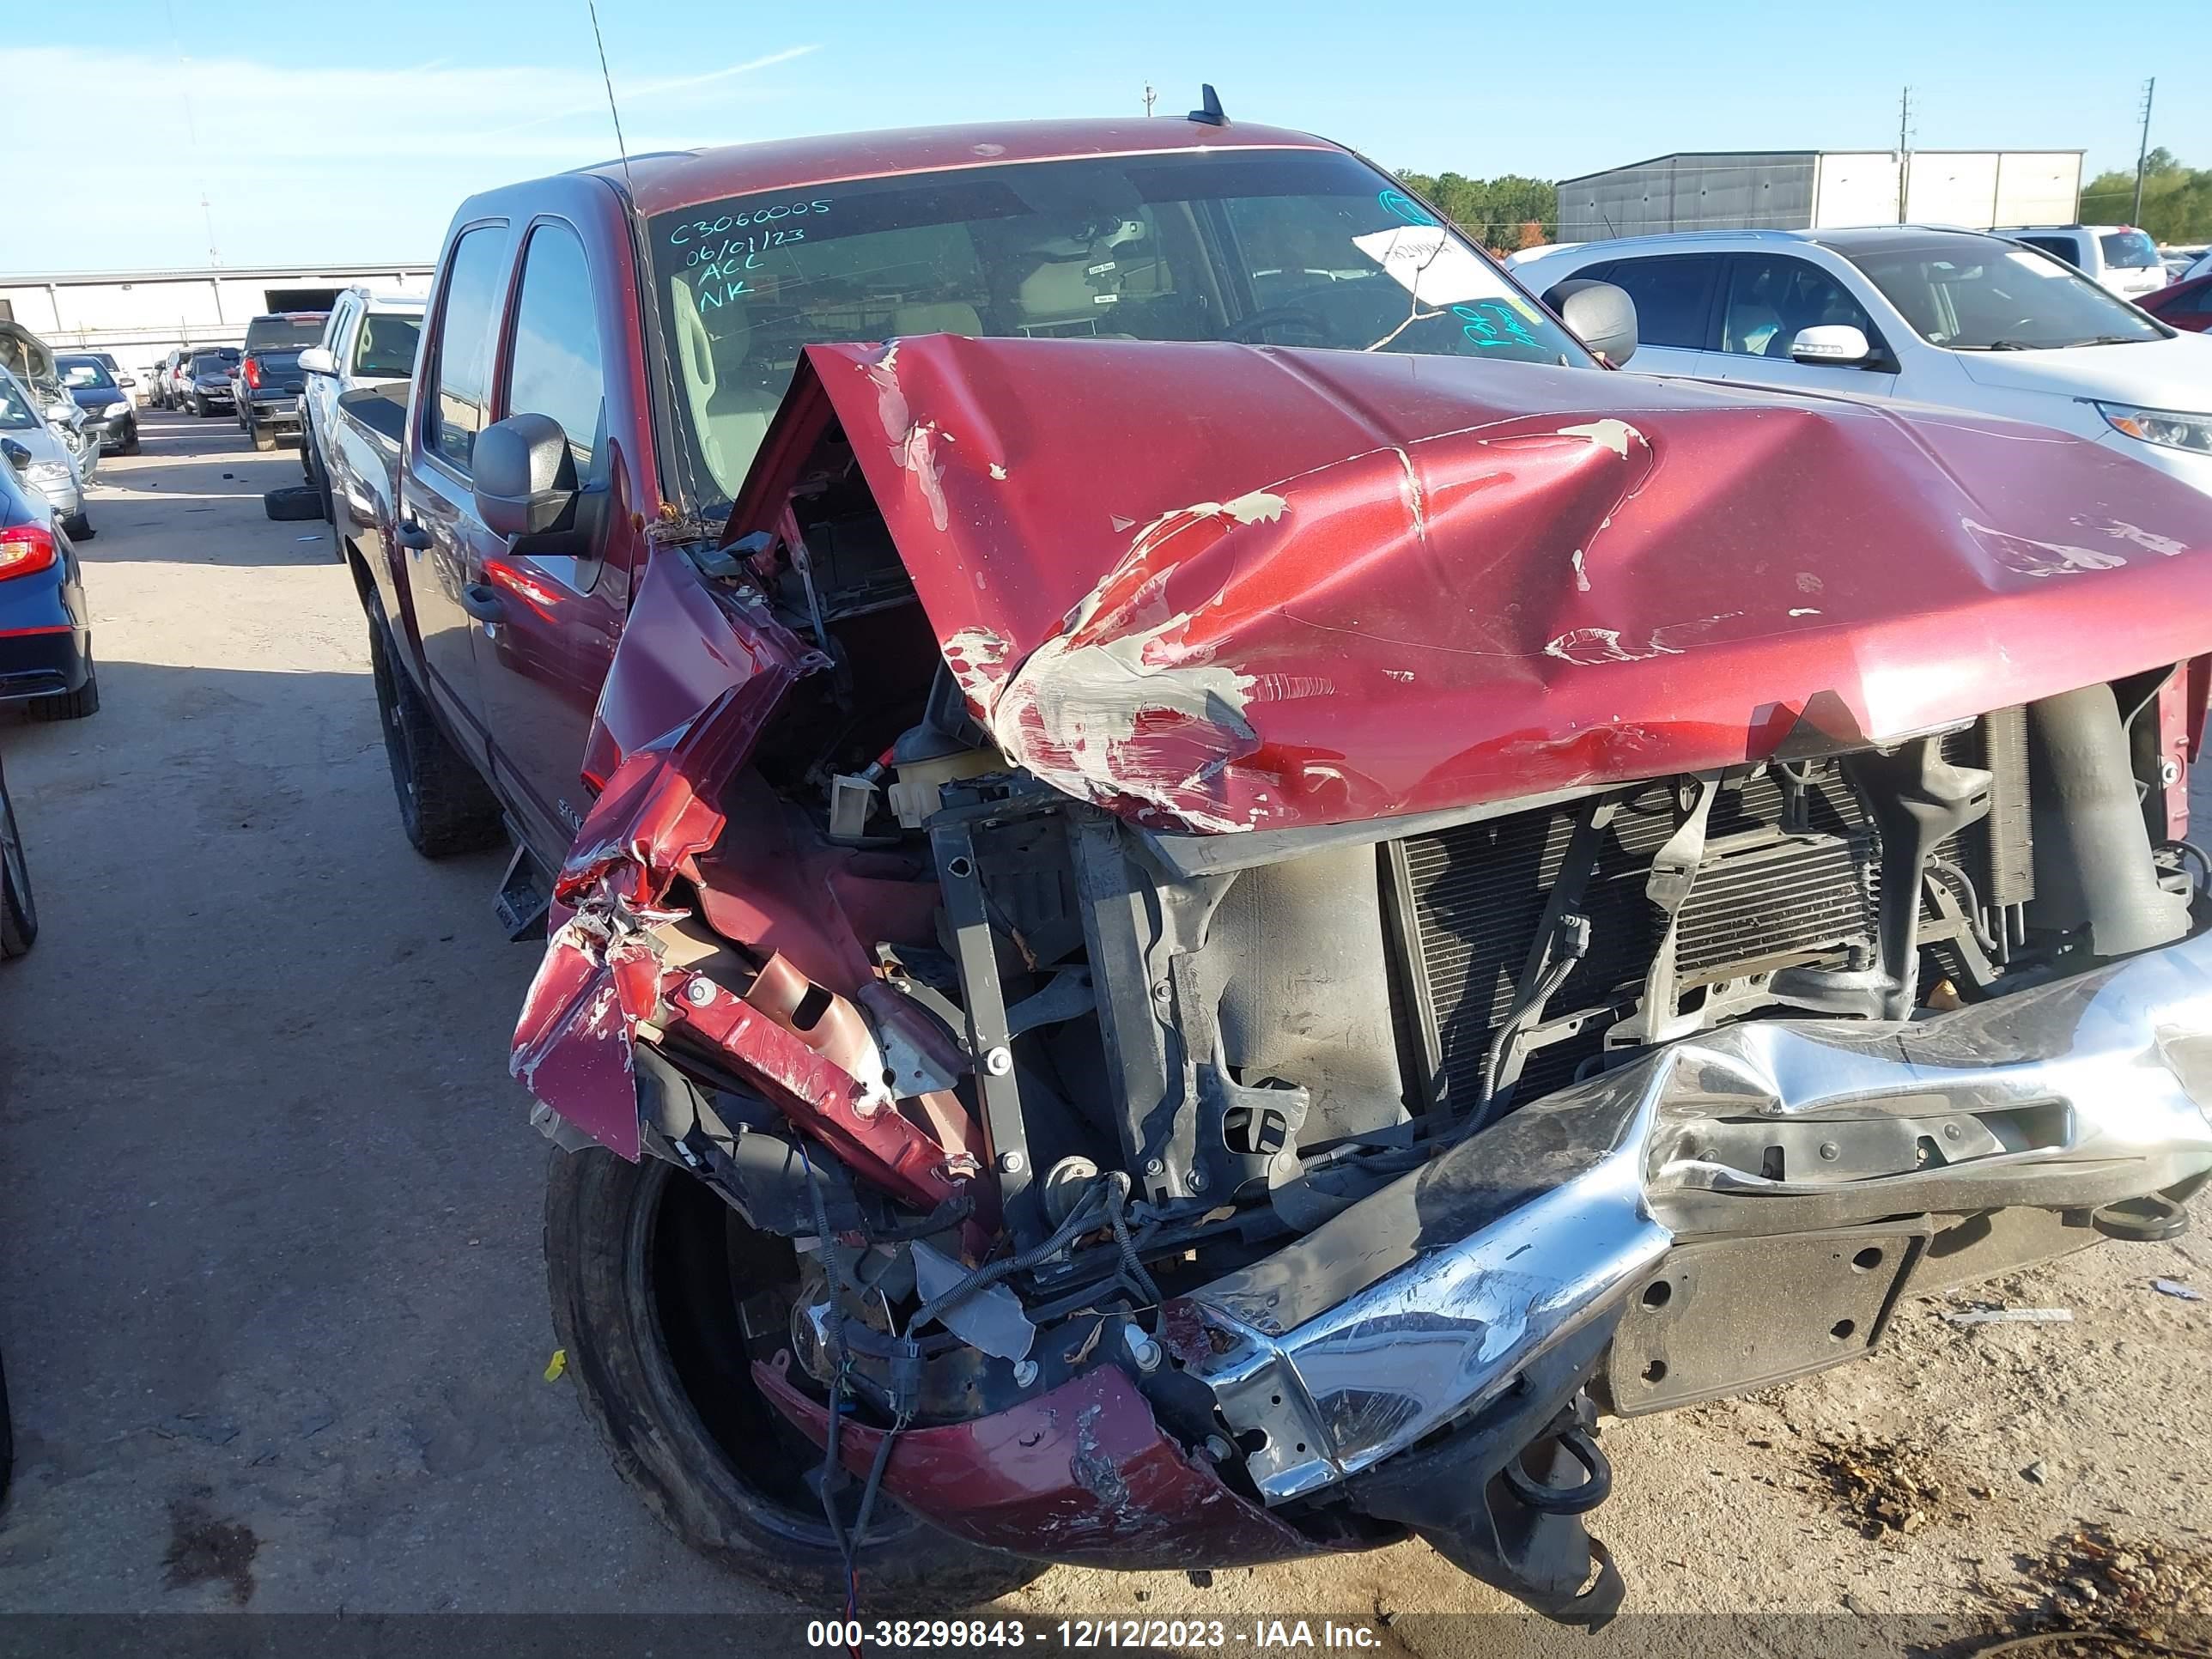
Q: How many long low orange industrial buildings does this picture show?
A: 0